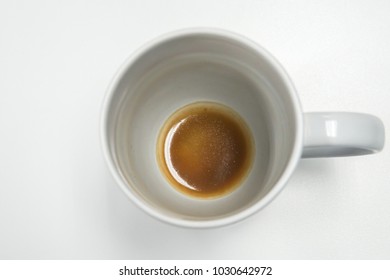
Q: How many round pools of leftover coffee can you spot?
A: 1